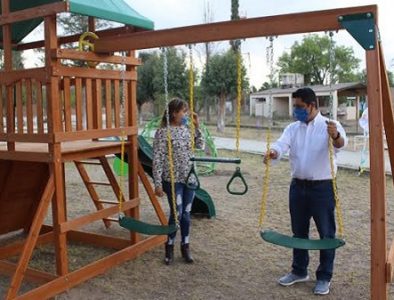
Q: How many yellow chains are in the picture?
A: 6